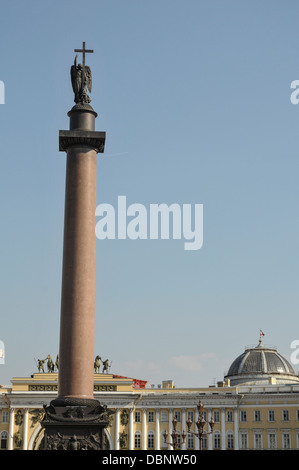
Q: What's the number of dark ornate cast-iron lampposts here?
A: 2